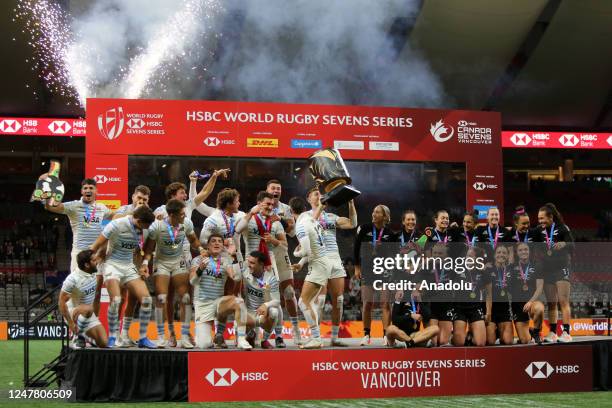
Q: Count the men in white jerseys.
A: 13